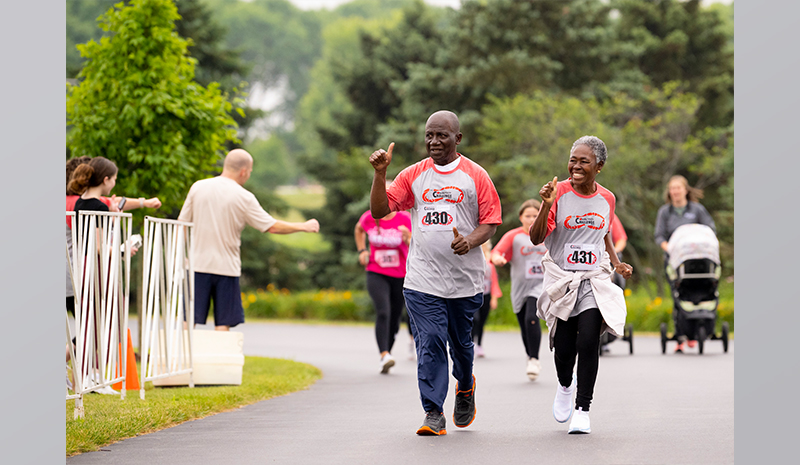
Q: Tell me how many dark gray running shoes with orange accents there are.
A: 2